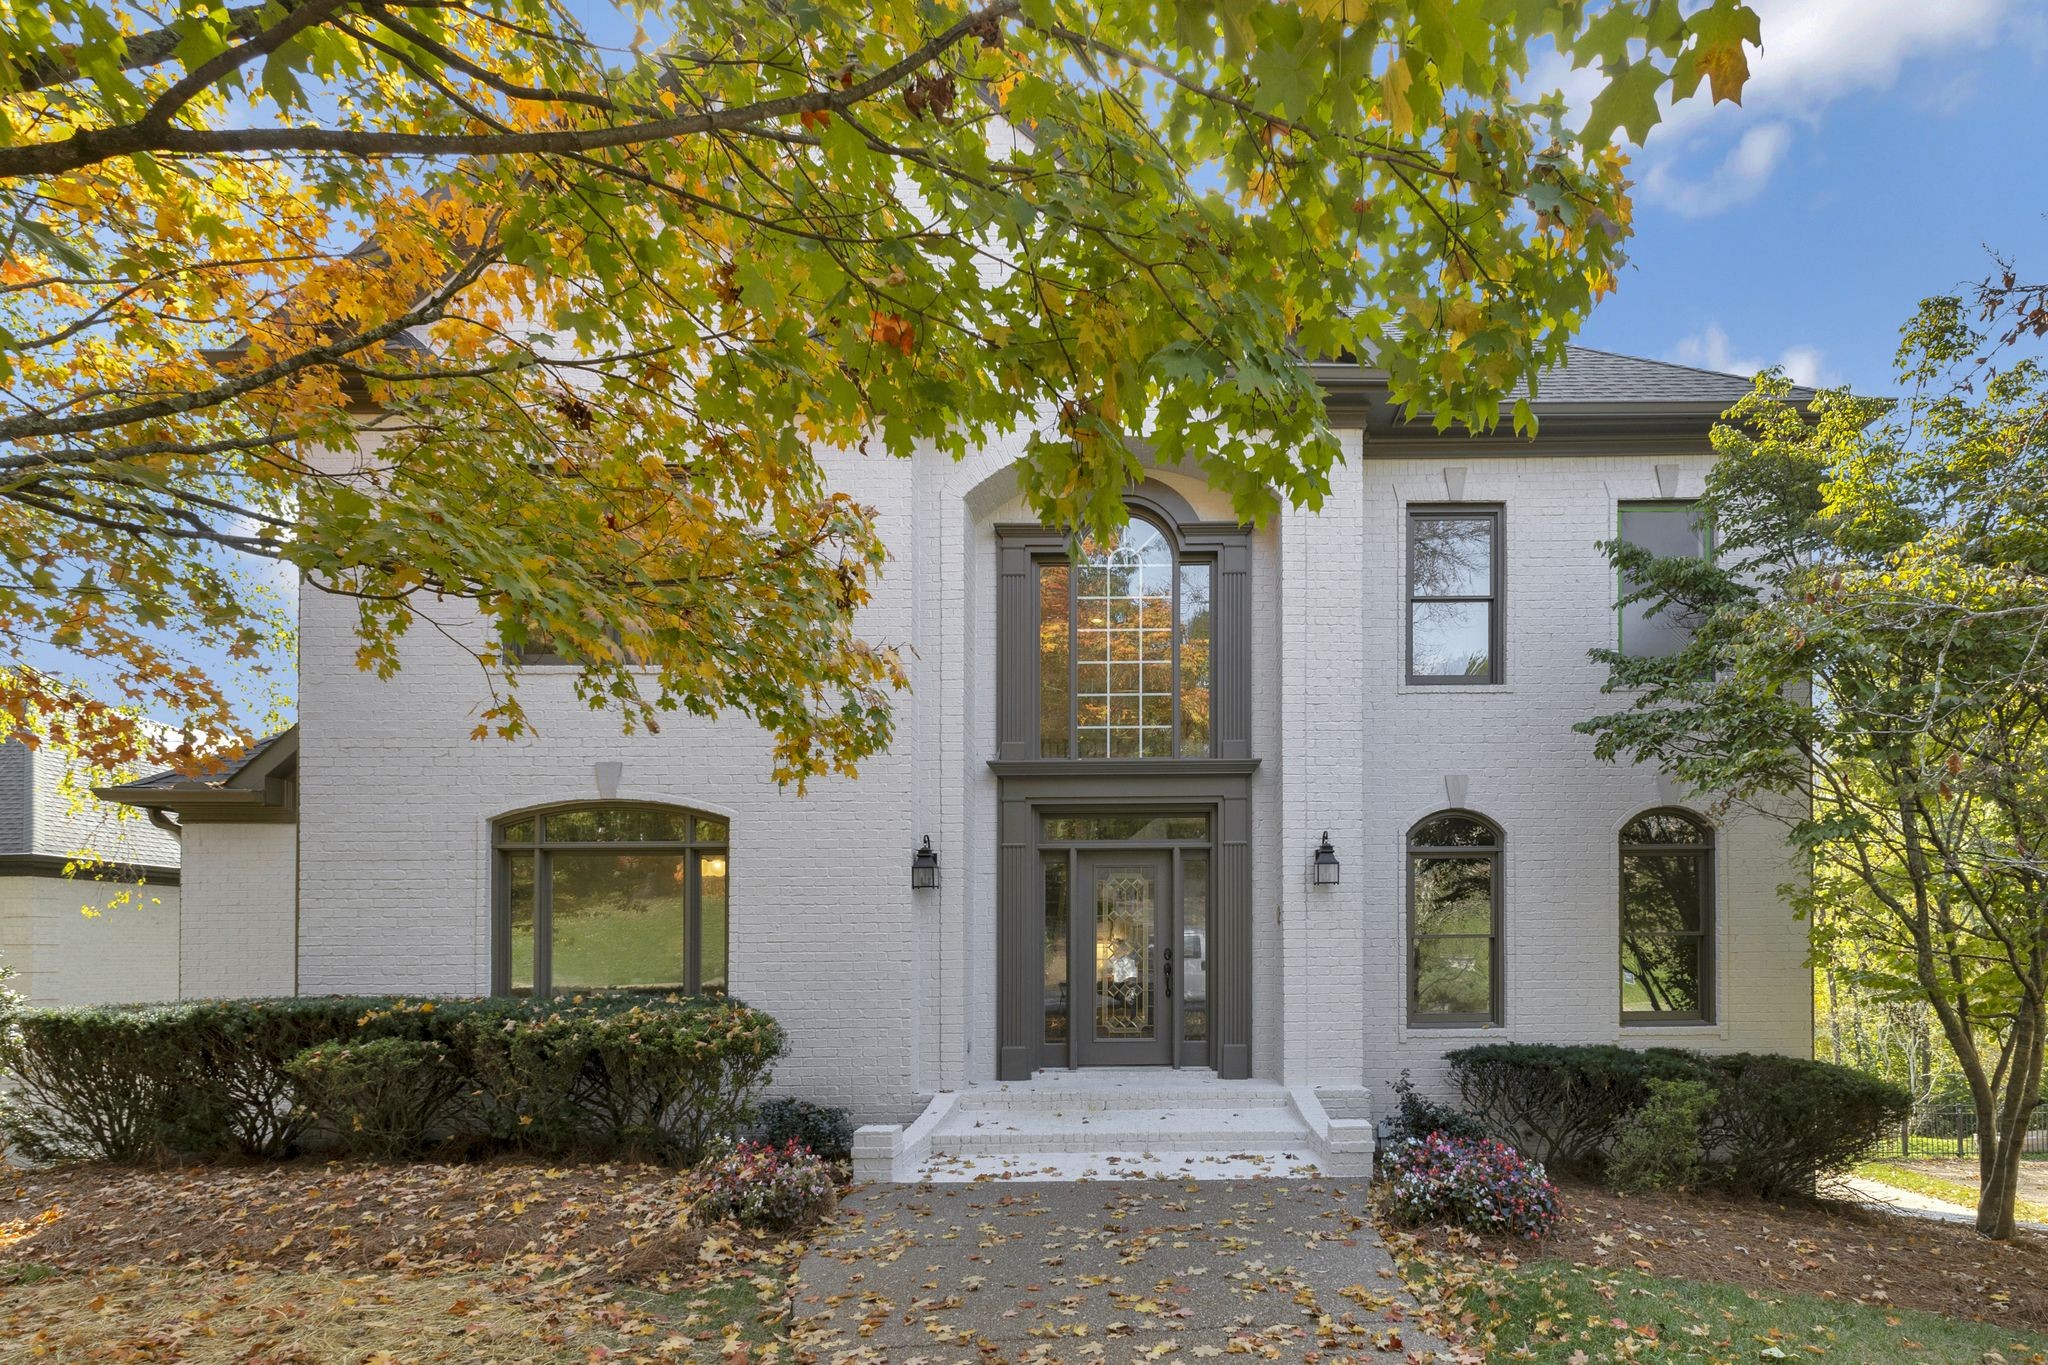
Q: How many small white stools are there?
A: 0